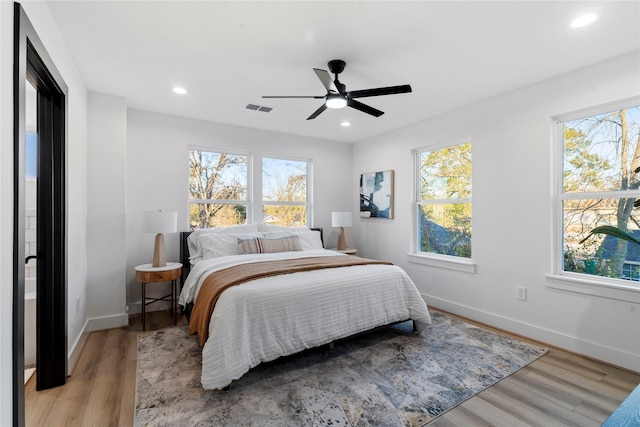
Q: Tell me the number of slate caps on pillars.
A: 0